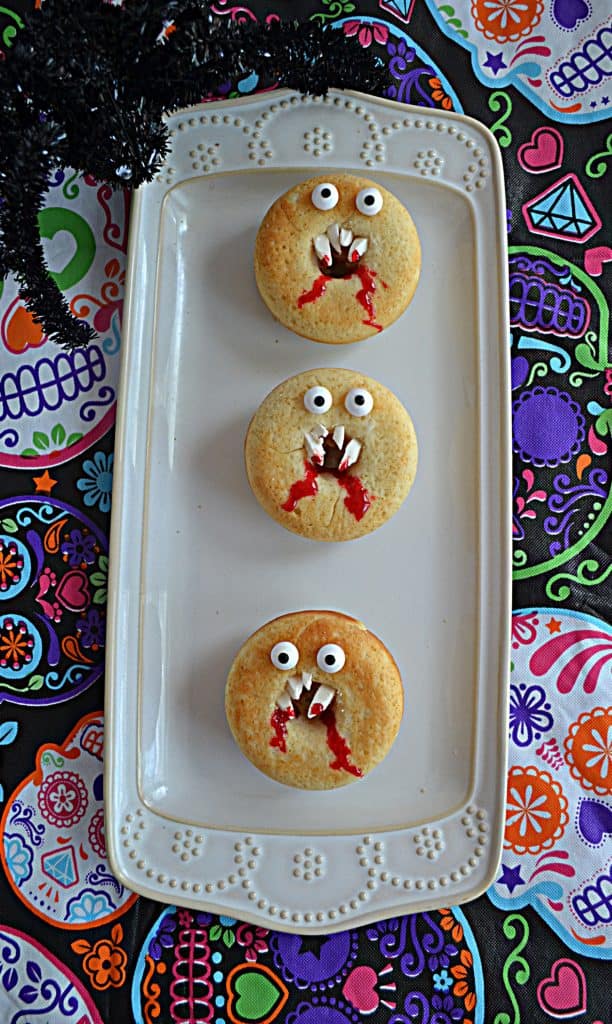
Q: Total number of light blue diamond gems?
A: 3